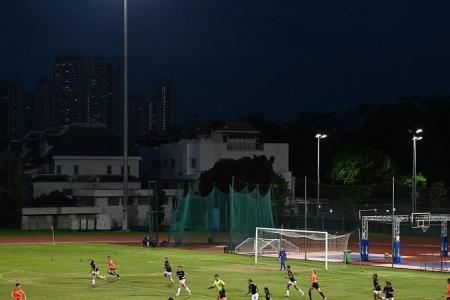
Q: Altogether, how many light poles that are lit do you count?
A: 2